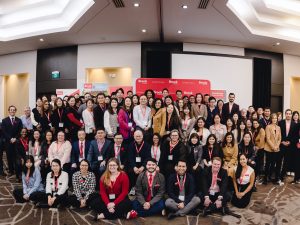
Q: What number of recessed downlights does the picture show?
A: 6